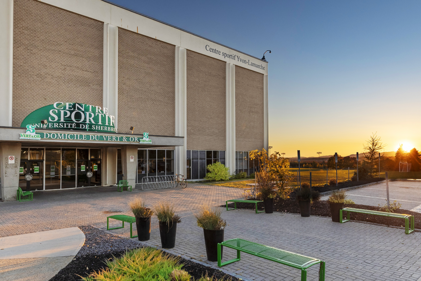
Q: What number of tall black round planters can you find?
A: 6